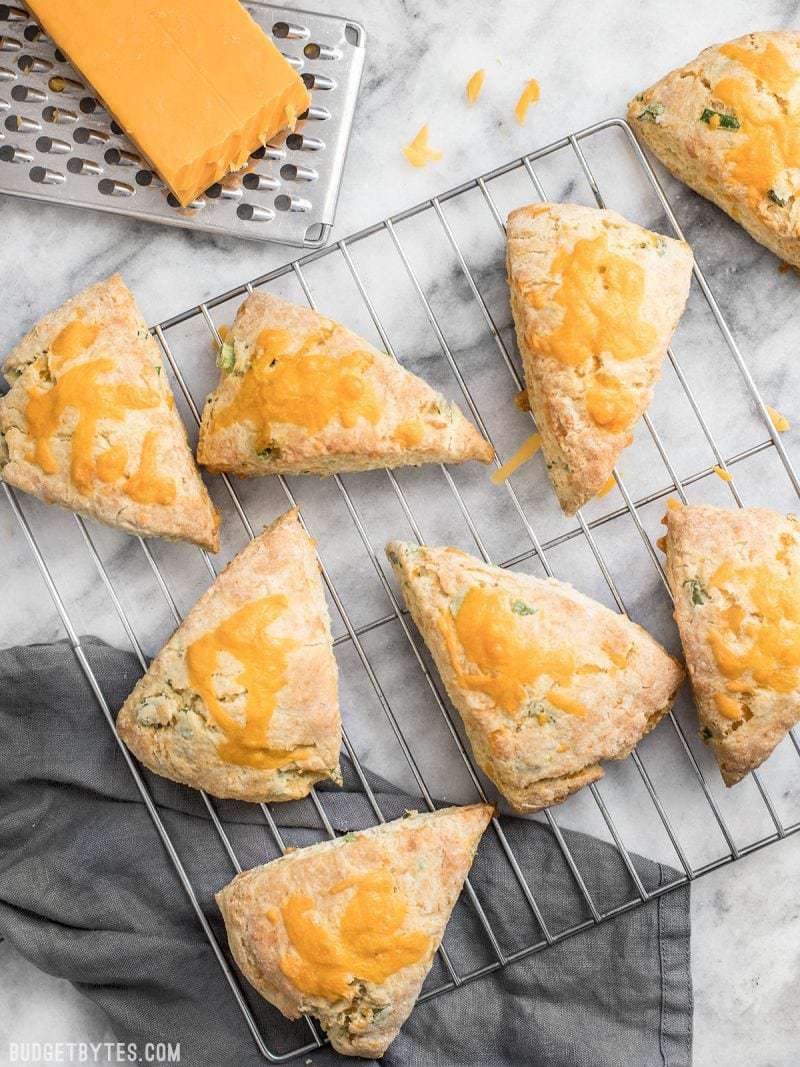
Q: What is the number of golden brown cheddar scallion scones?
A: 8